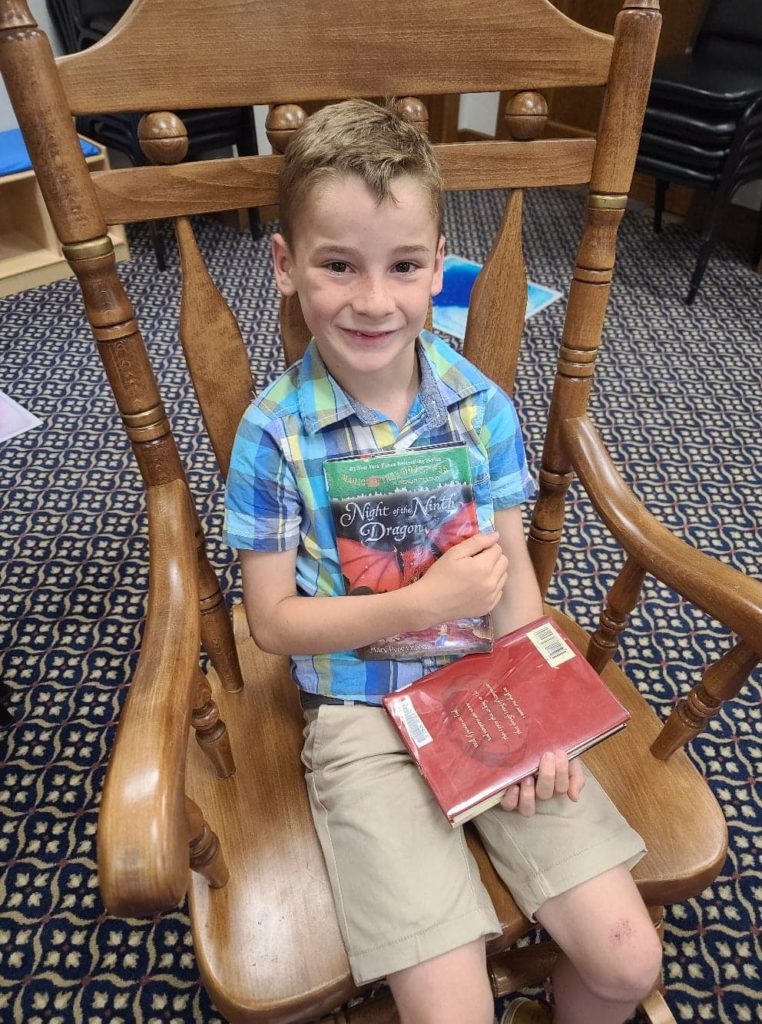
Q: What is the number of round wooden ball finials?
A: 4